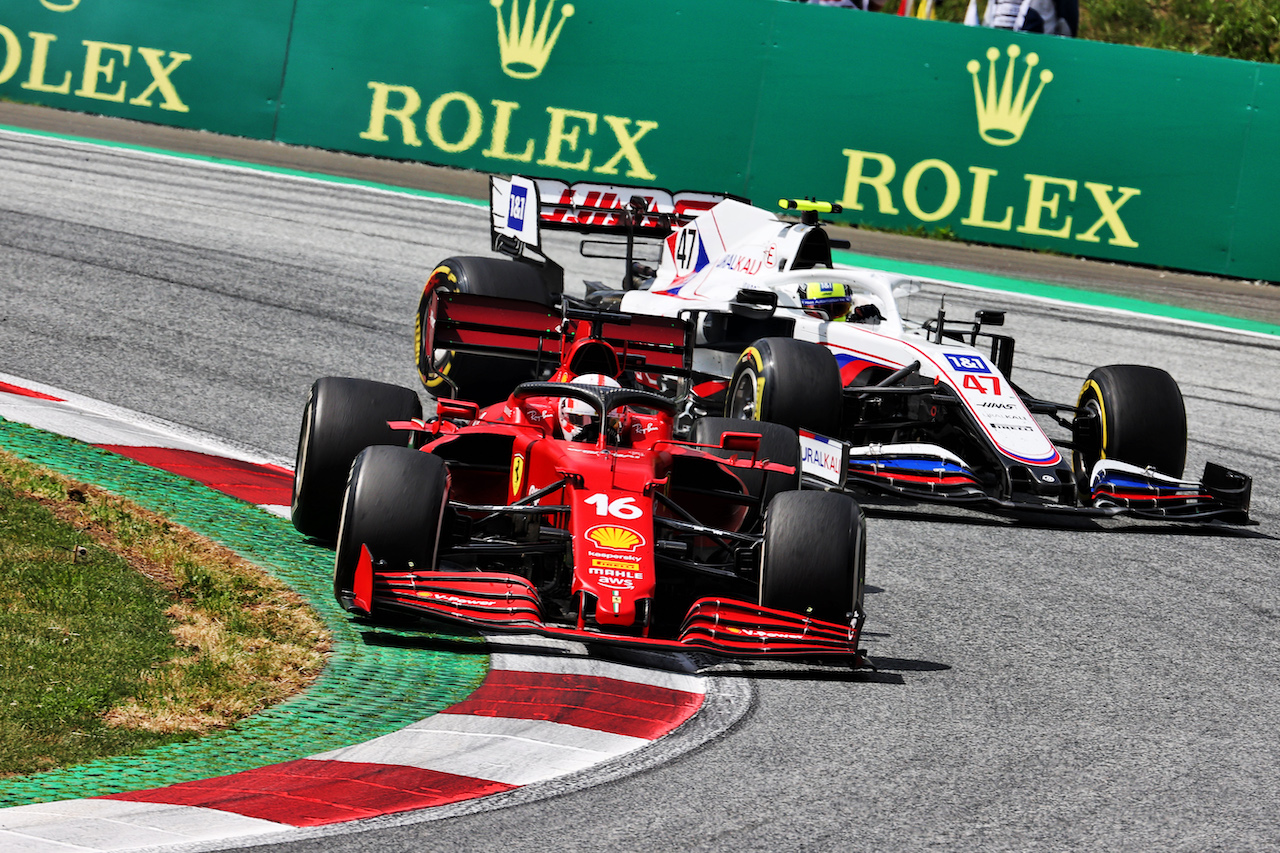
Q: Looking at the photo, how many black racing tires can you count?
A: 7